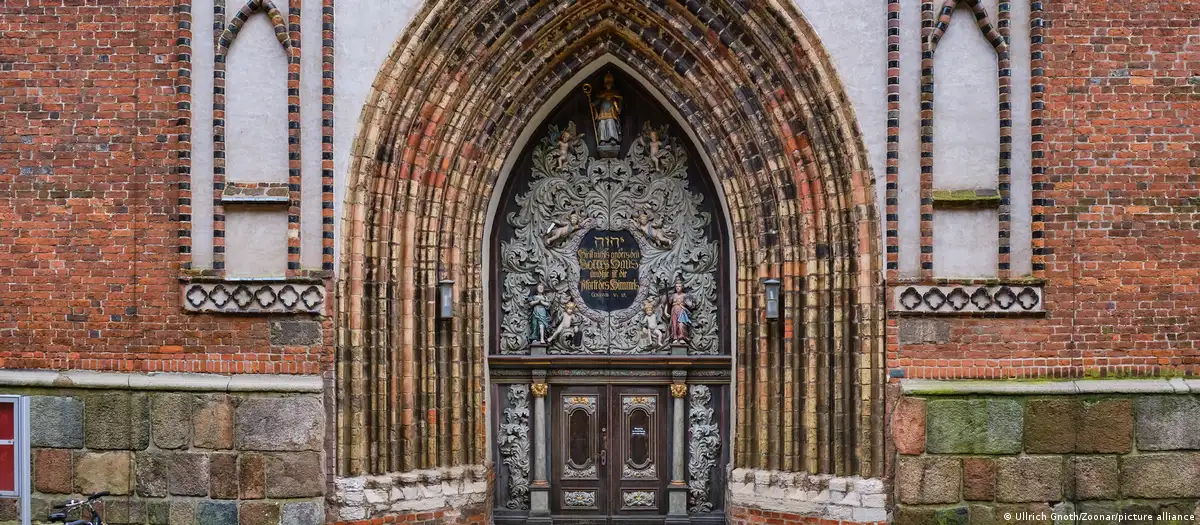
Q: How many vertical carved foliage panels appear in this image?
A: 2